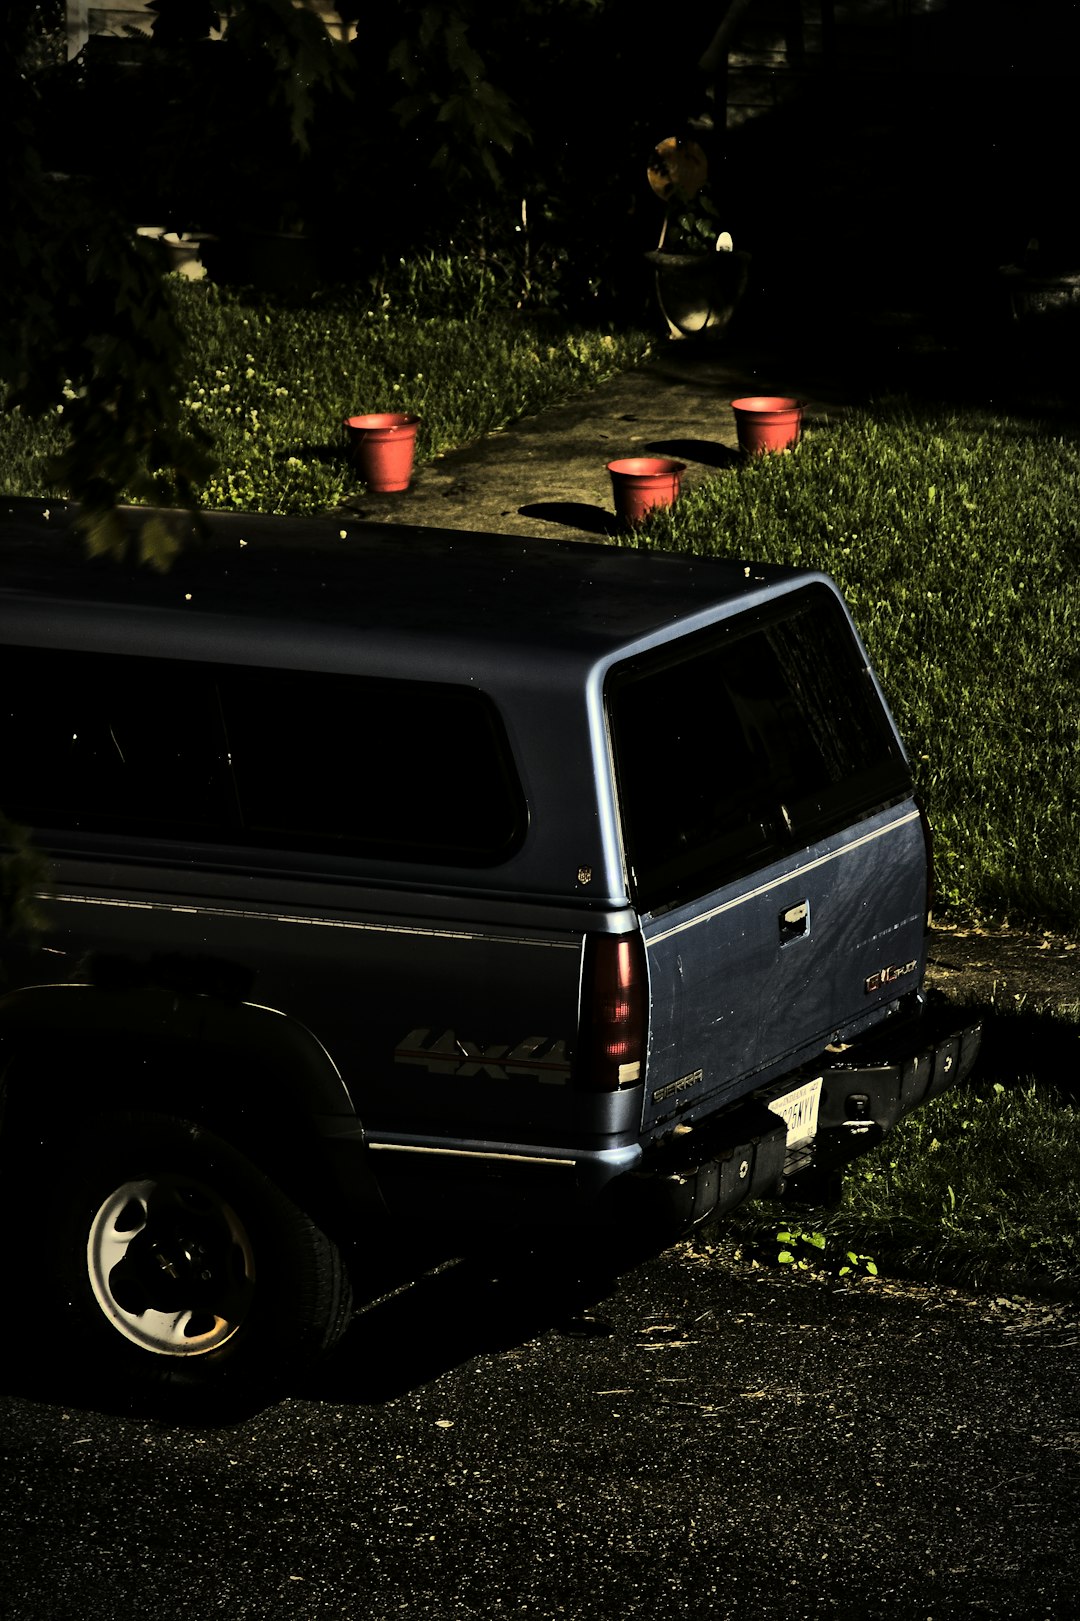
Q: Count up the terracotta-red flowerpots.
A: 3